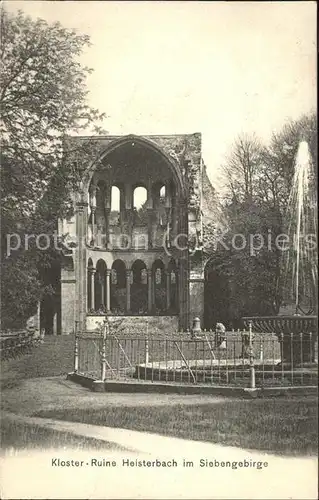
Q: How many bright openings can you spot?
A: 3